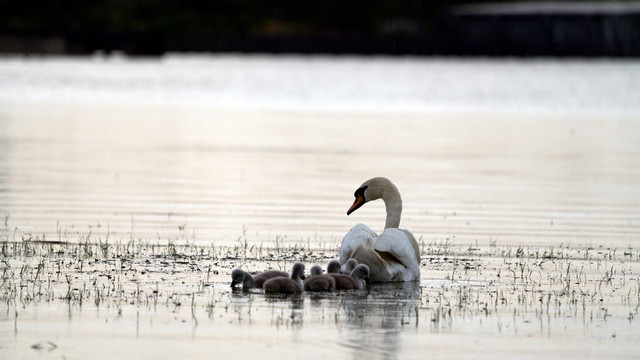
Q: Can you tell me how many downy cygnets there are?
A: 6